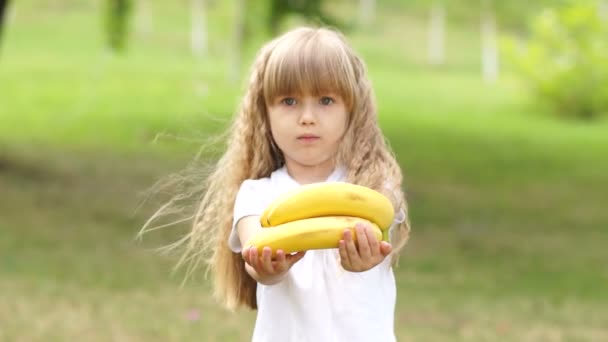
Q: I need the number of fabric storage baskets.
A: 0